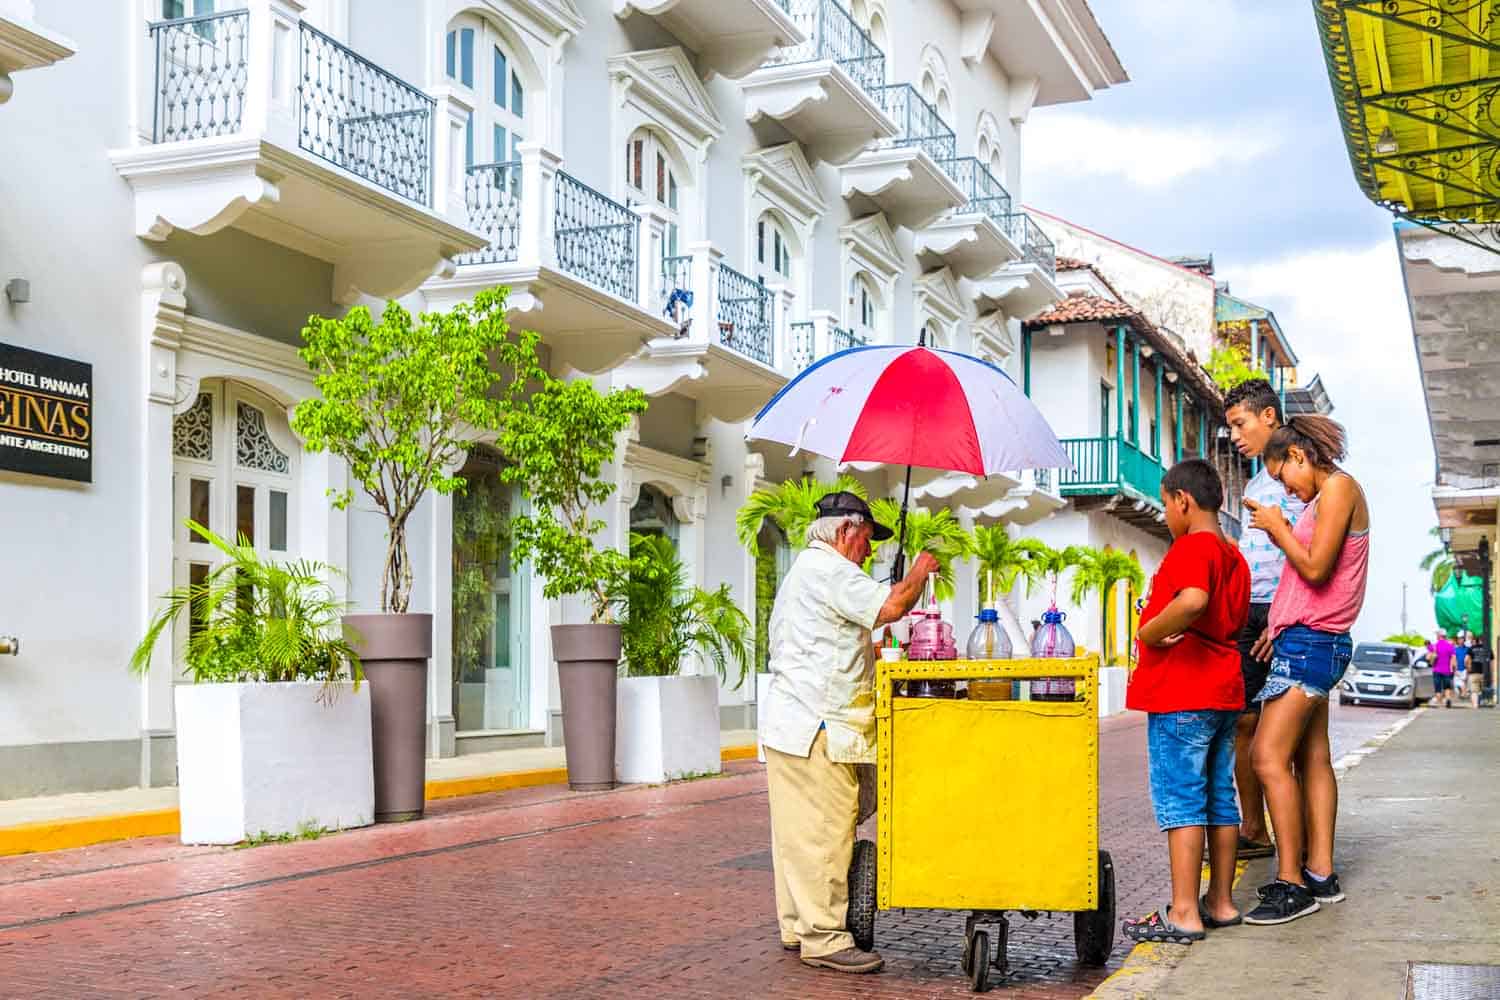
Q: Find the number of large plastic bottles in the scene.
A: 3